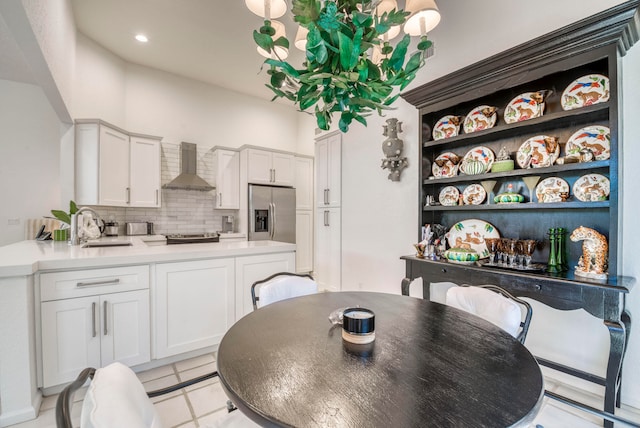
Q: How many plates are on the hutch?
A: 13